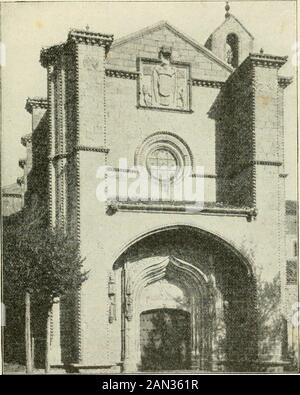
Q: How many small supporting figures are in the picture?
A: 2